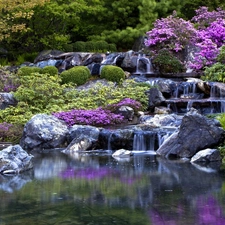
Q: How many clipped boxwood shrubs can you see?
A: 4